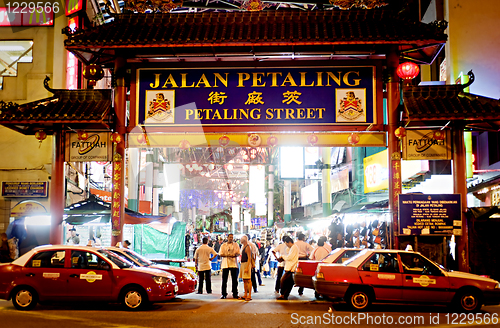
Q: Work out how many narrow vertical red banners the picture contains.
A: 2